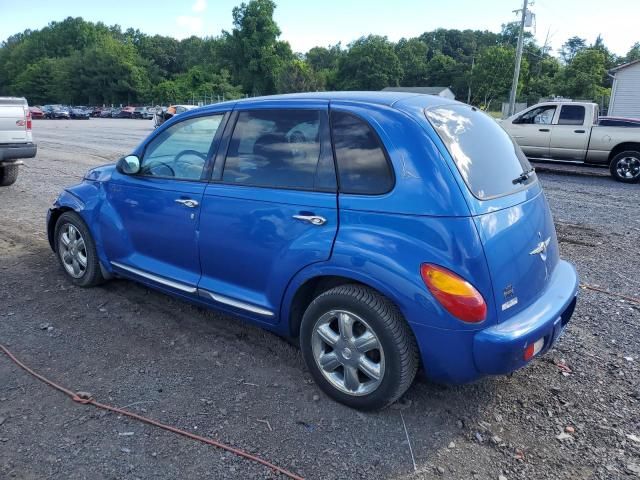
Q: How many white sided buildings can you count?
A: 2